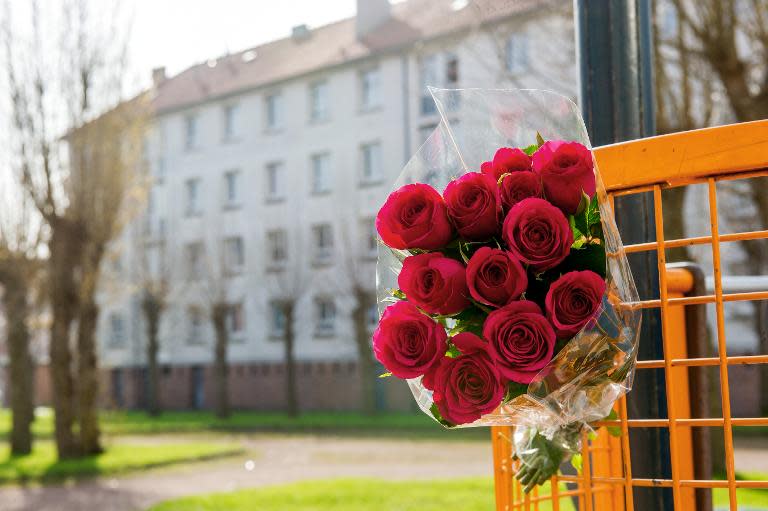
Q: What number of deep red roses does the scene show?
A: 12